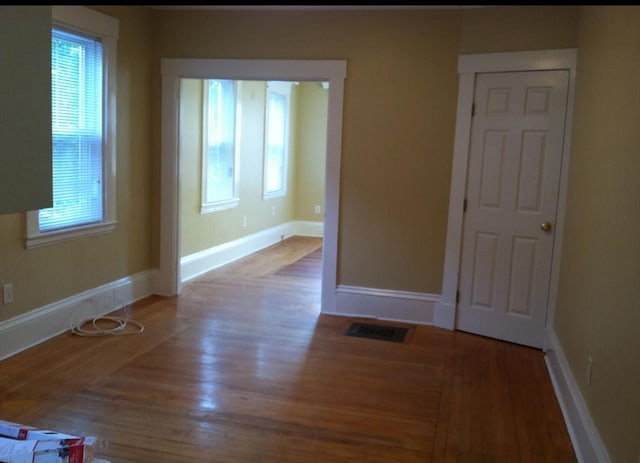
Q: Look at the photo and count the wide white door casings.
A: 2